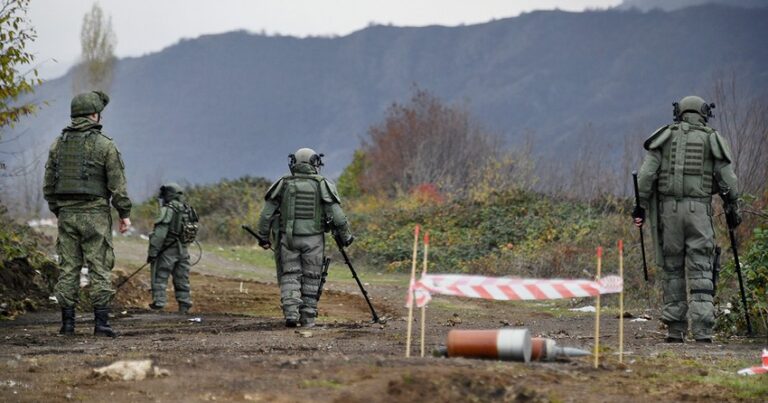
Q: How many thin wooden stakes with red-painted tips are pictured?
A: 4